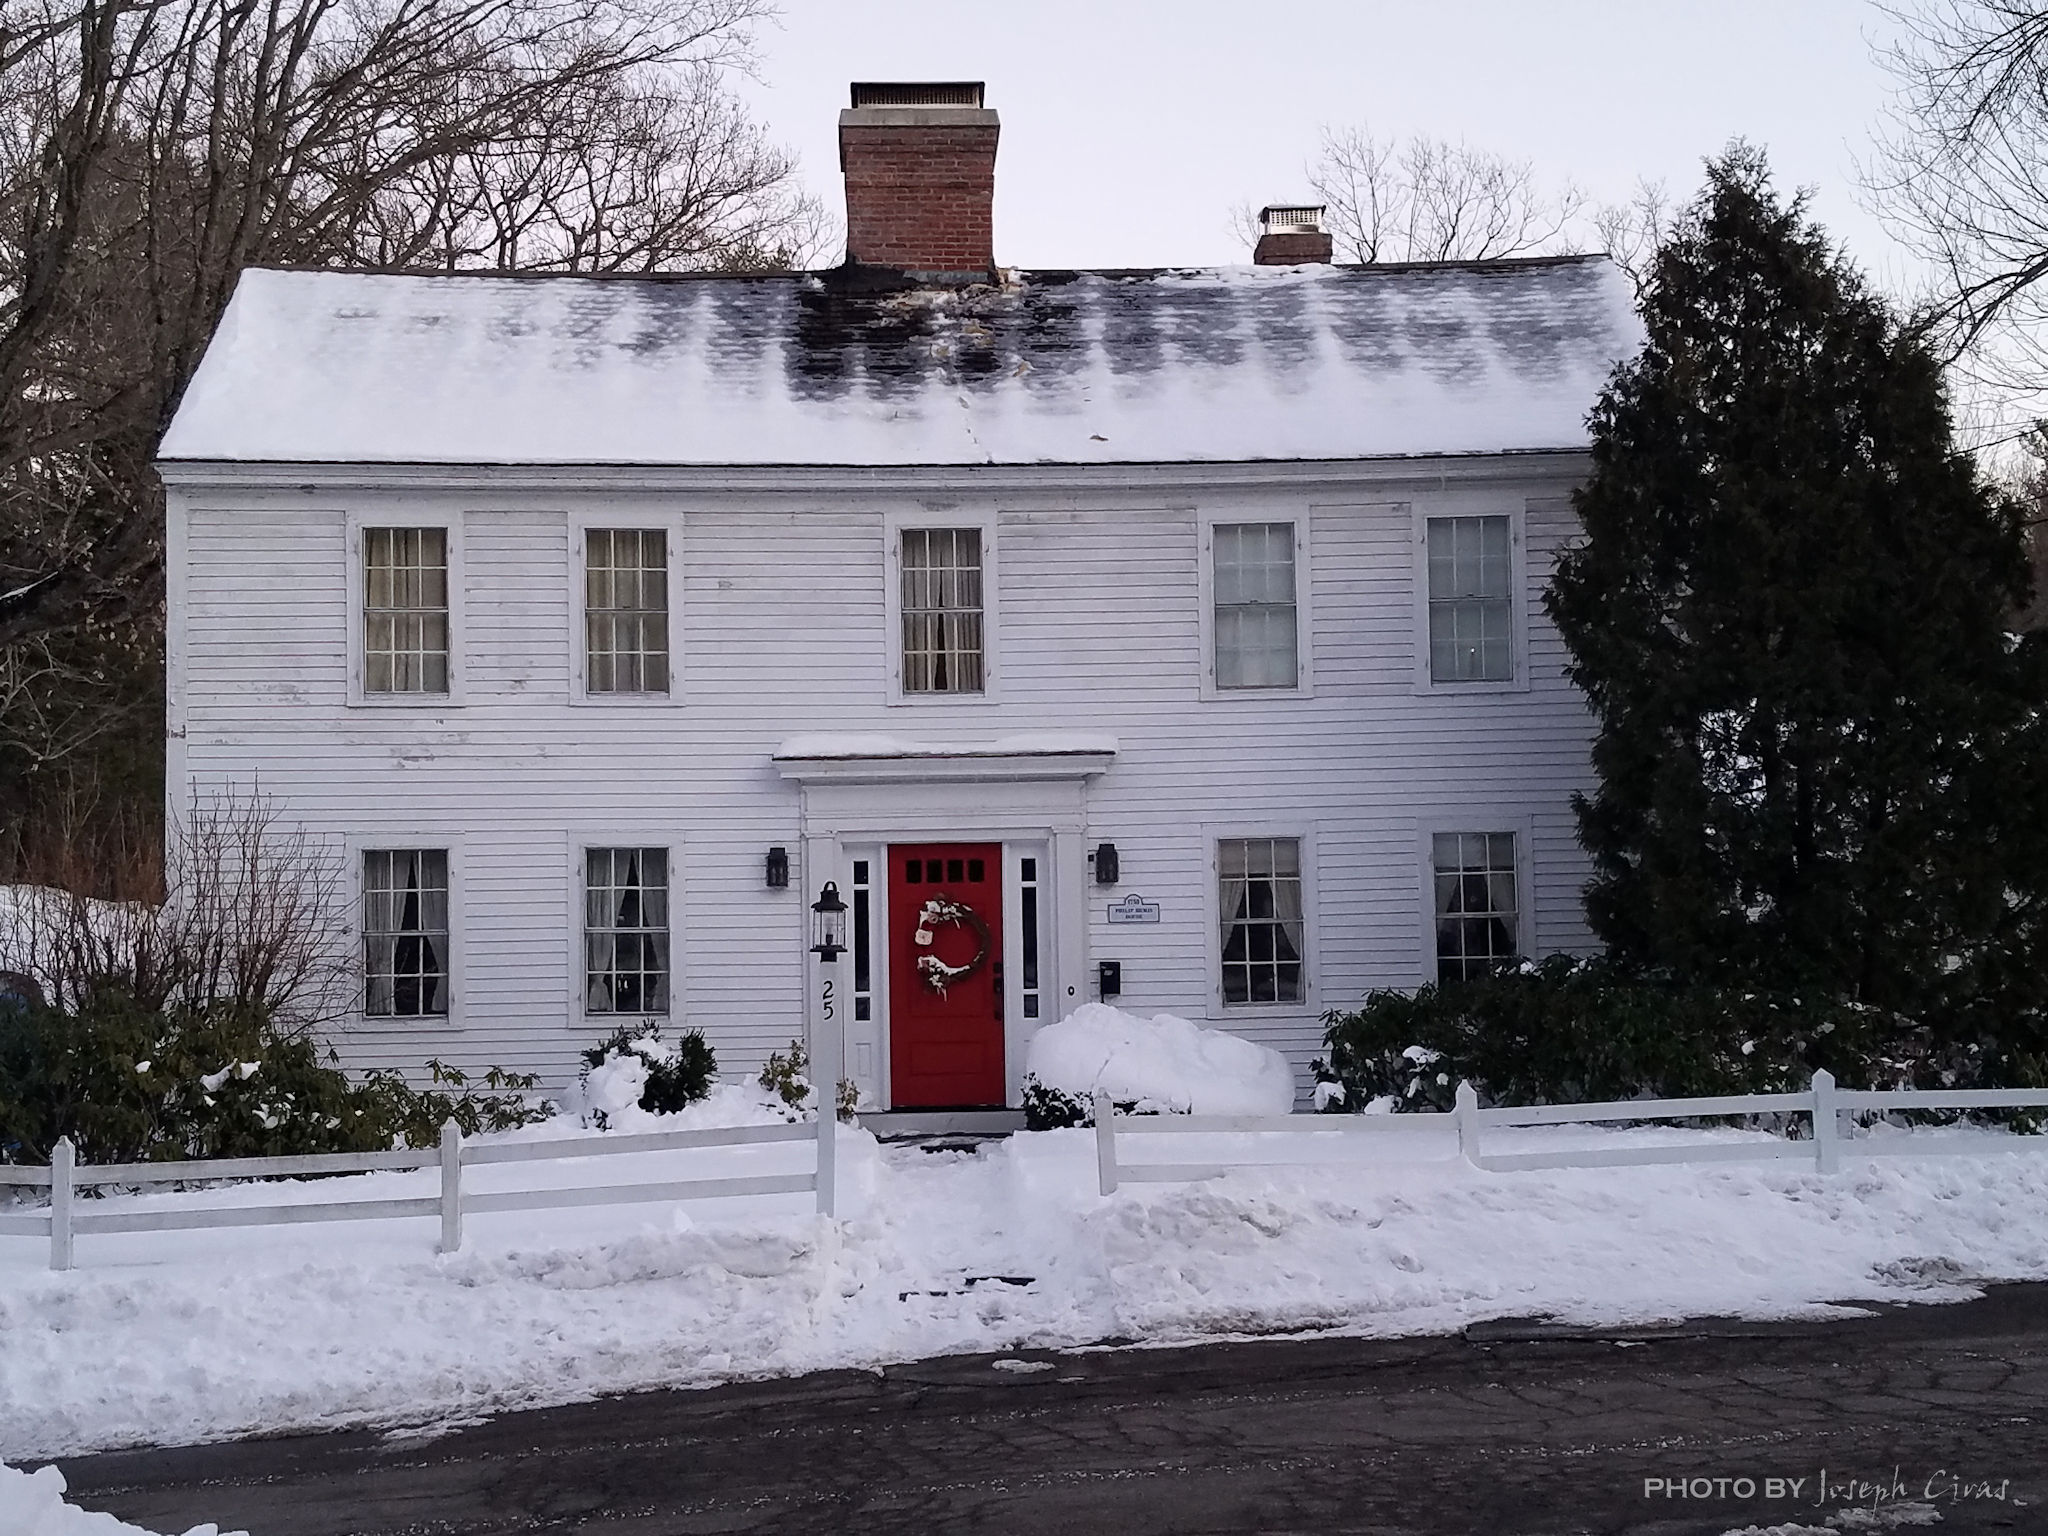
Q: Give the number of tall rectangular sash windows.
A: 9